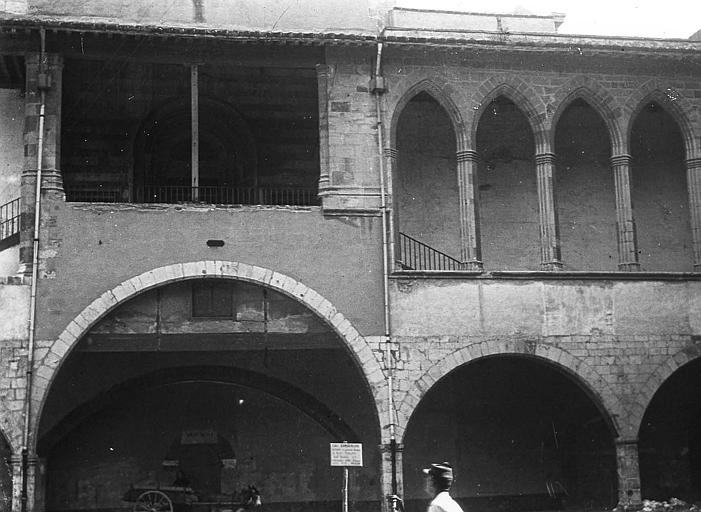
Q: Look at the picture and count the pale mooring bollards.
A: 0